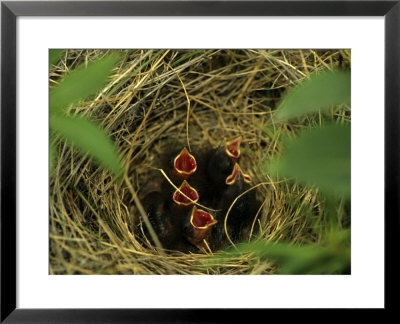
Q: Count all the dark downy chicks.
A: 5